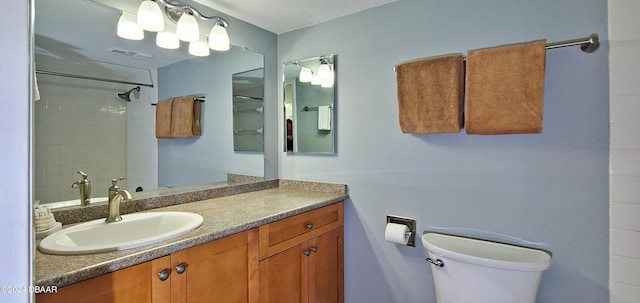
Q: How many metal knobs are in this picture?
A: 5